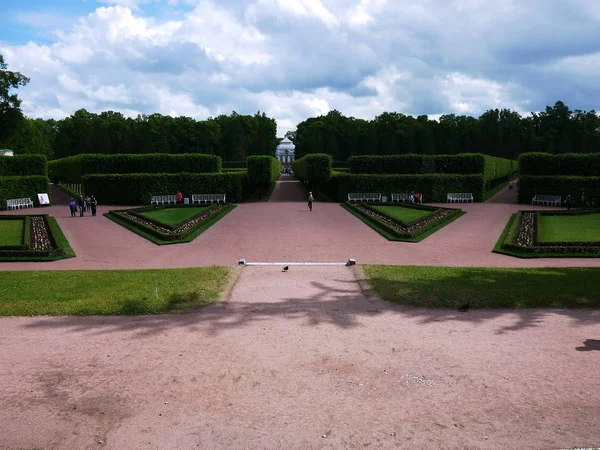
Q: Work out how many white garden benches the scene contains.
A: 7